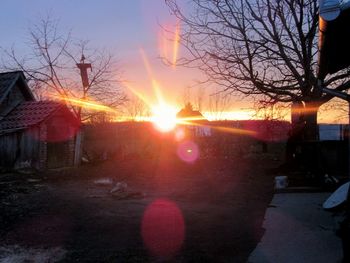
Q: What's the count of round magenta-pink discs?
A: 2